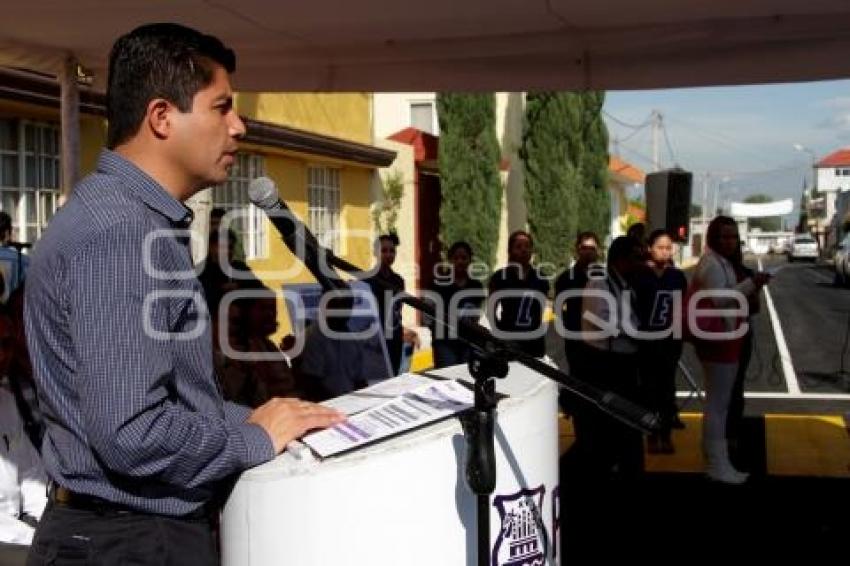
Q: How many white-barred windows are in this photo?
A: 3